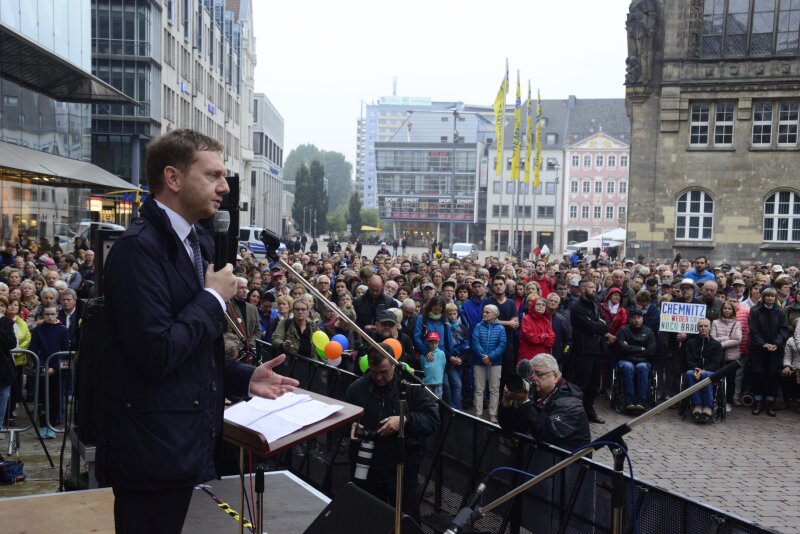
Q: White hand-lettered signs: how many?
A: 1